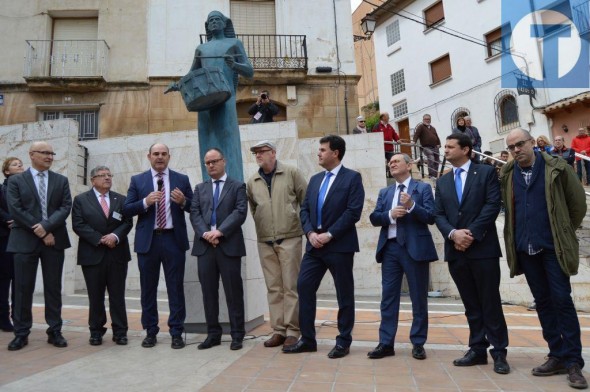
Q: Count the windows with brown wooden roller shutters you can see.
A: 3